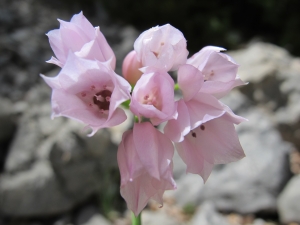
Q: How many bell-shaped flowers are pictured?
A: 7